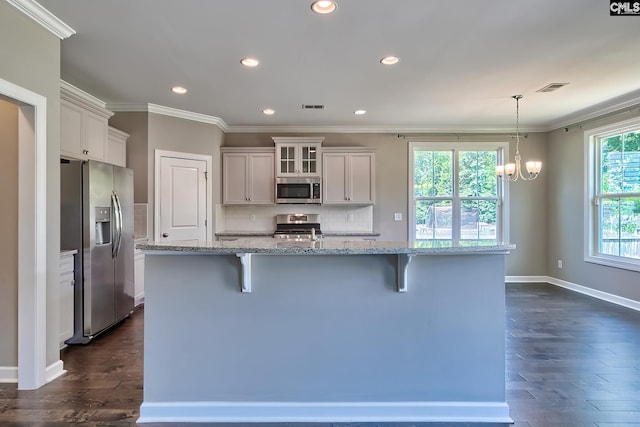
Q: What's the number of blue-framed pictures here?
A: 0